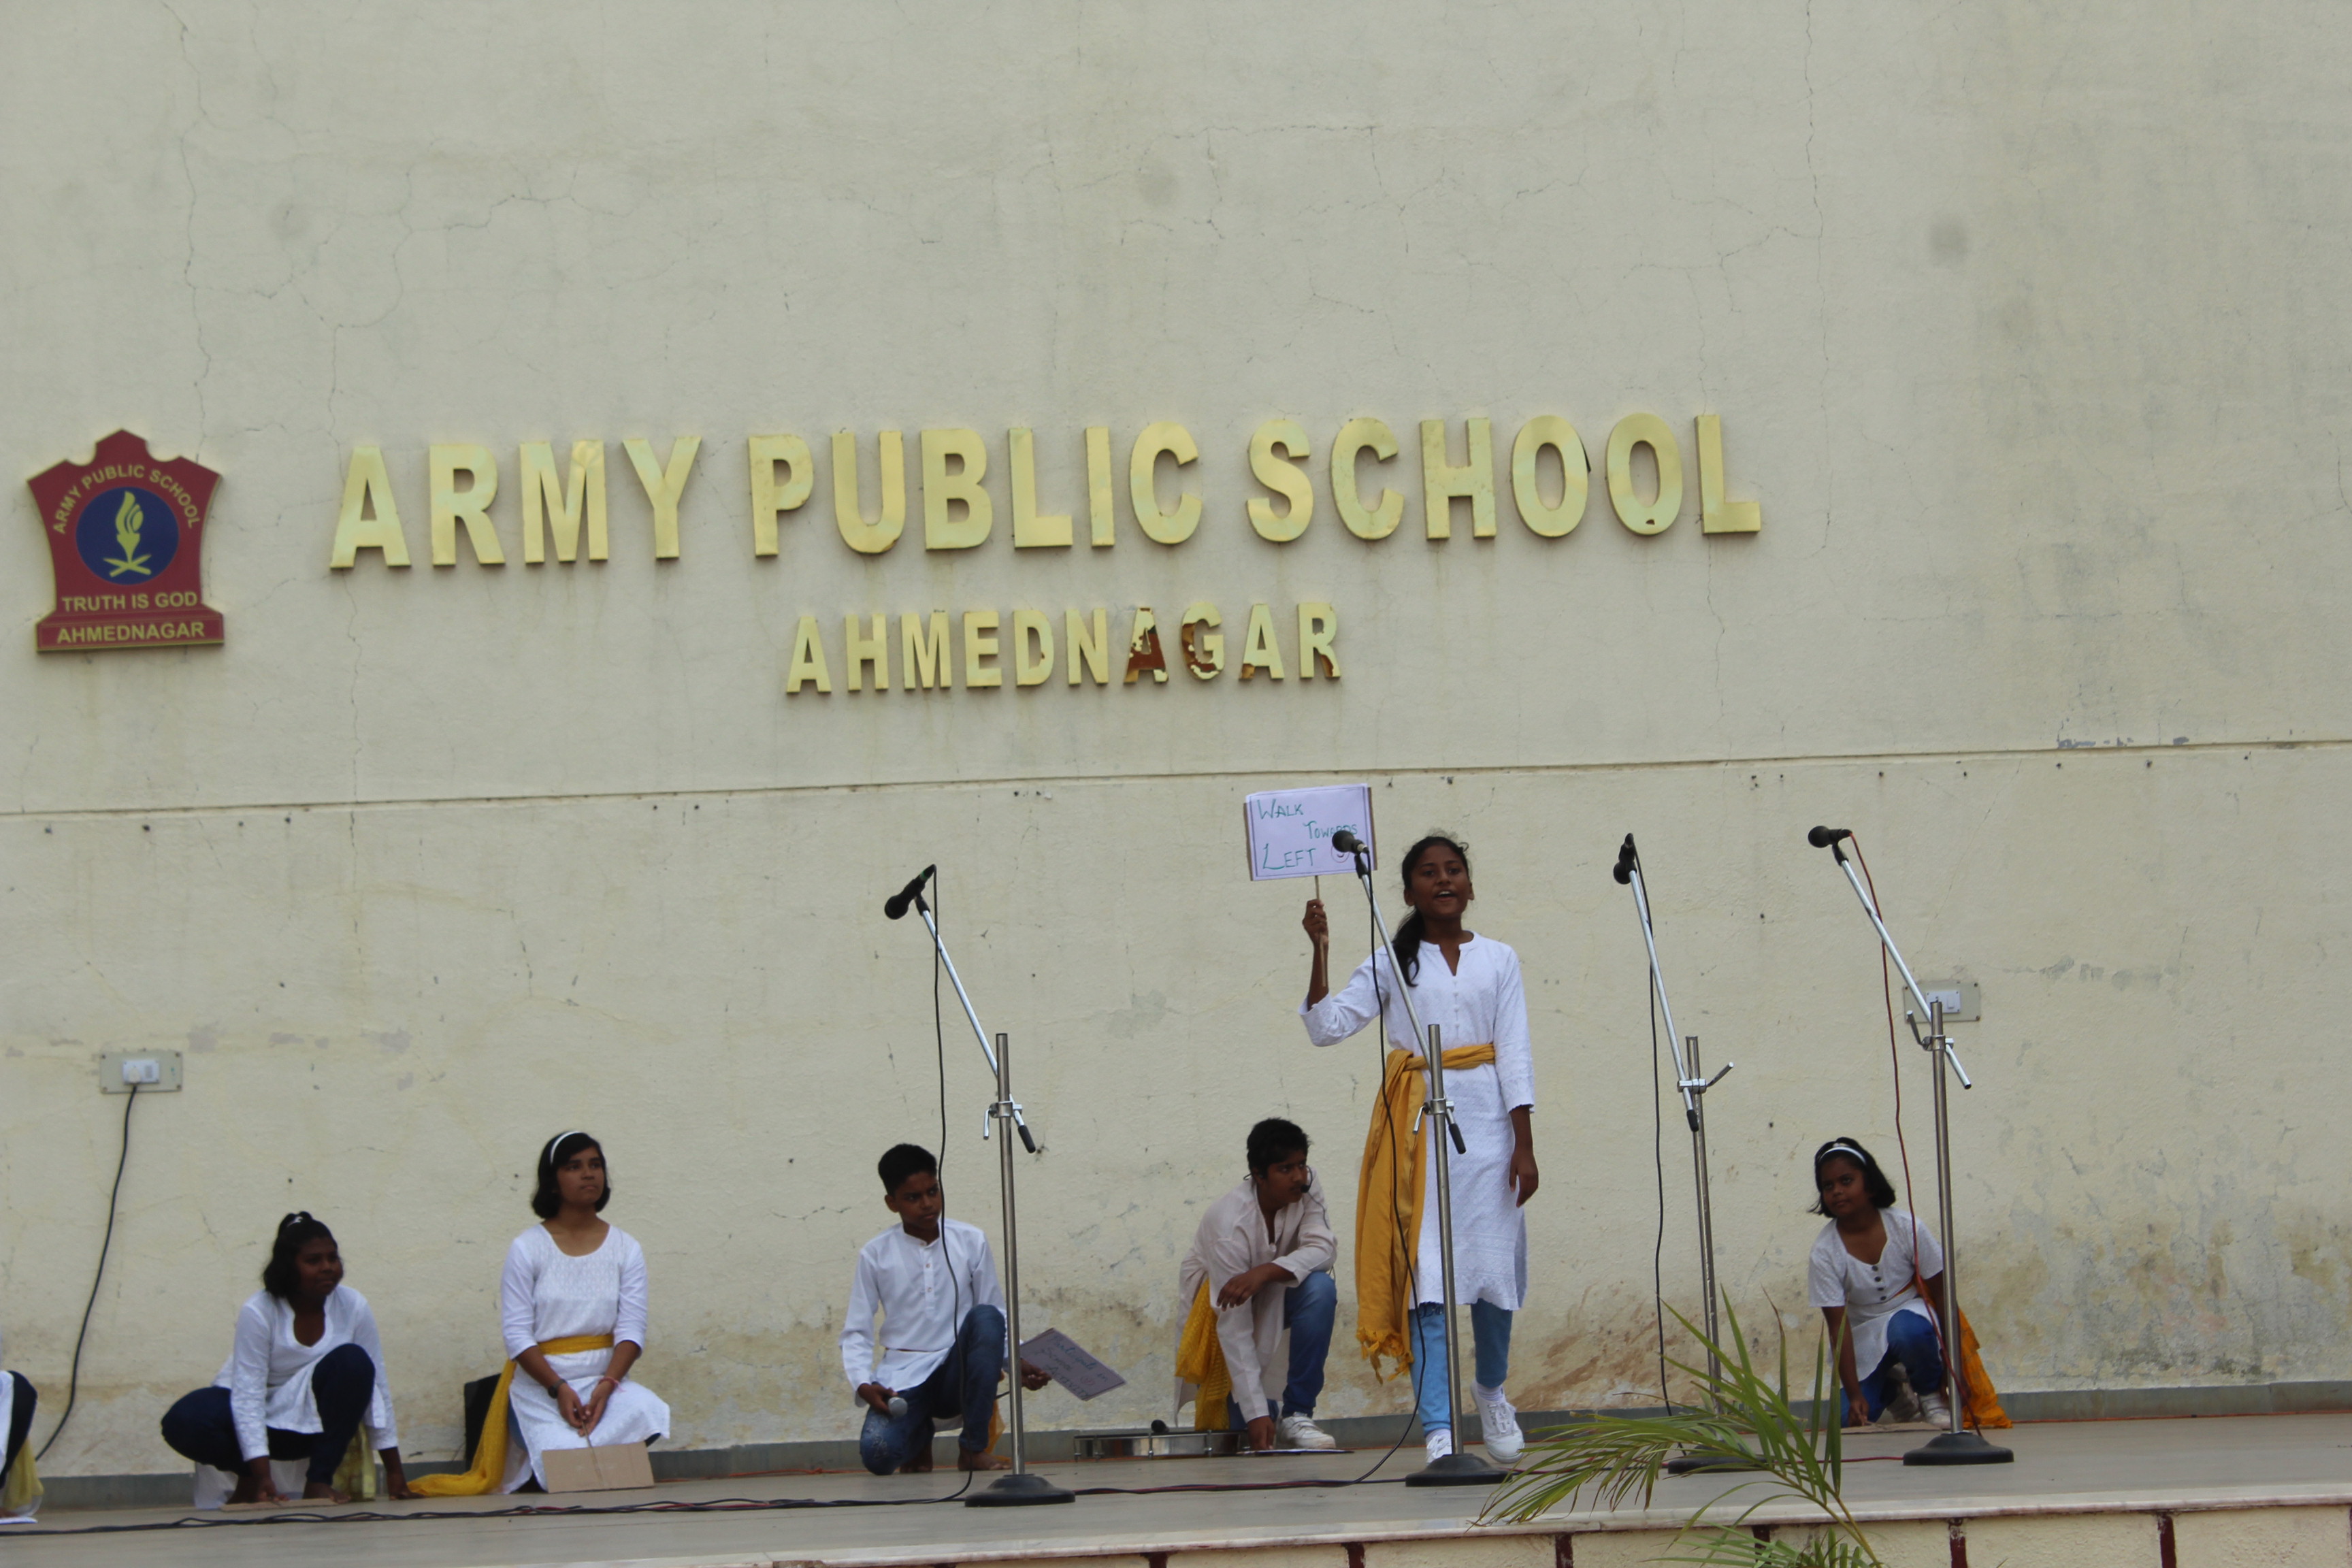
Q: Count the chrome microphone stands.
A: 4